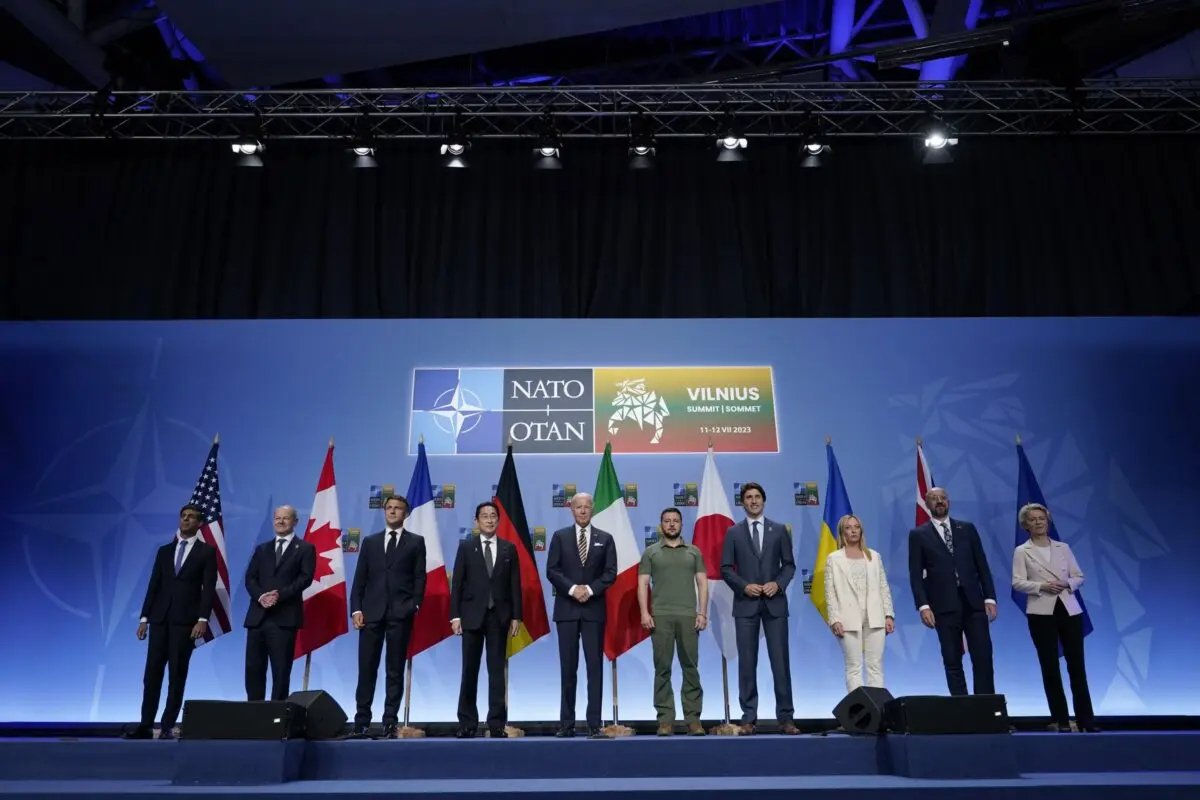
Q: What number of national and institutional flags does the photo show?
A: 9